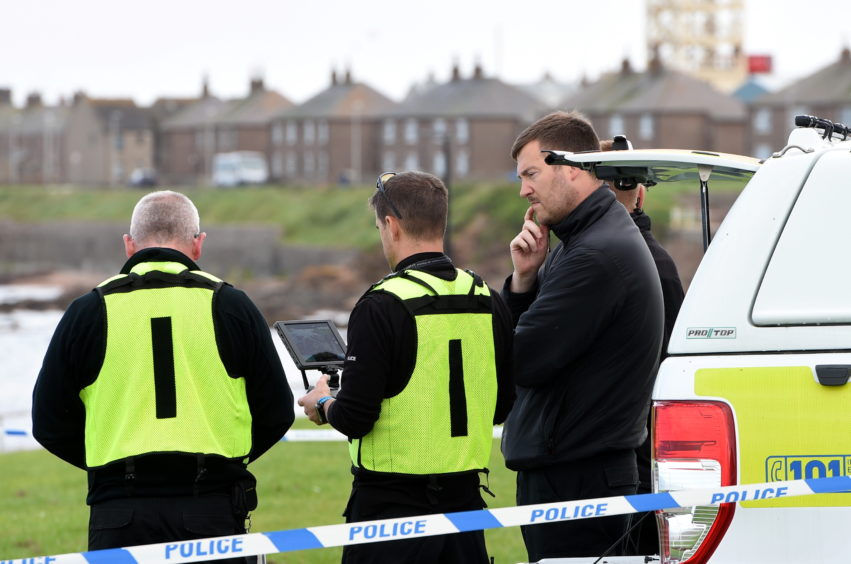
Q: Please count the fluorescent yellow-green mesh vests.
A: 2